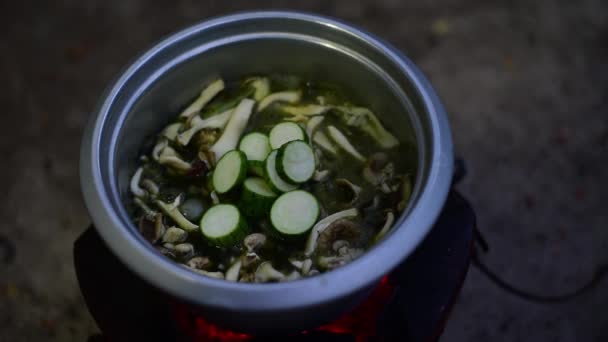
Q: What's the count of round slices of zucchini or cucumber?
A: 8